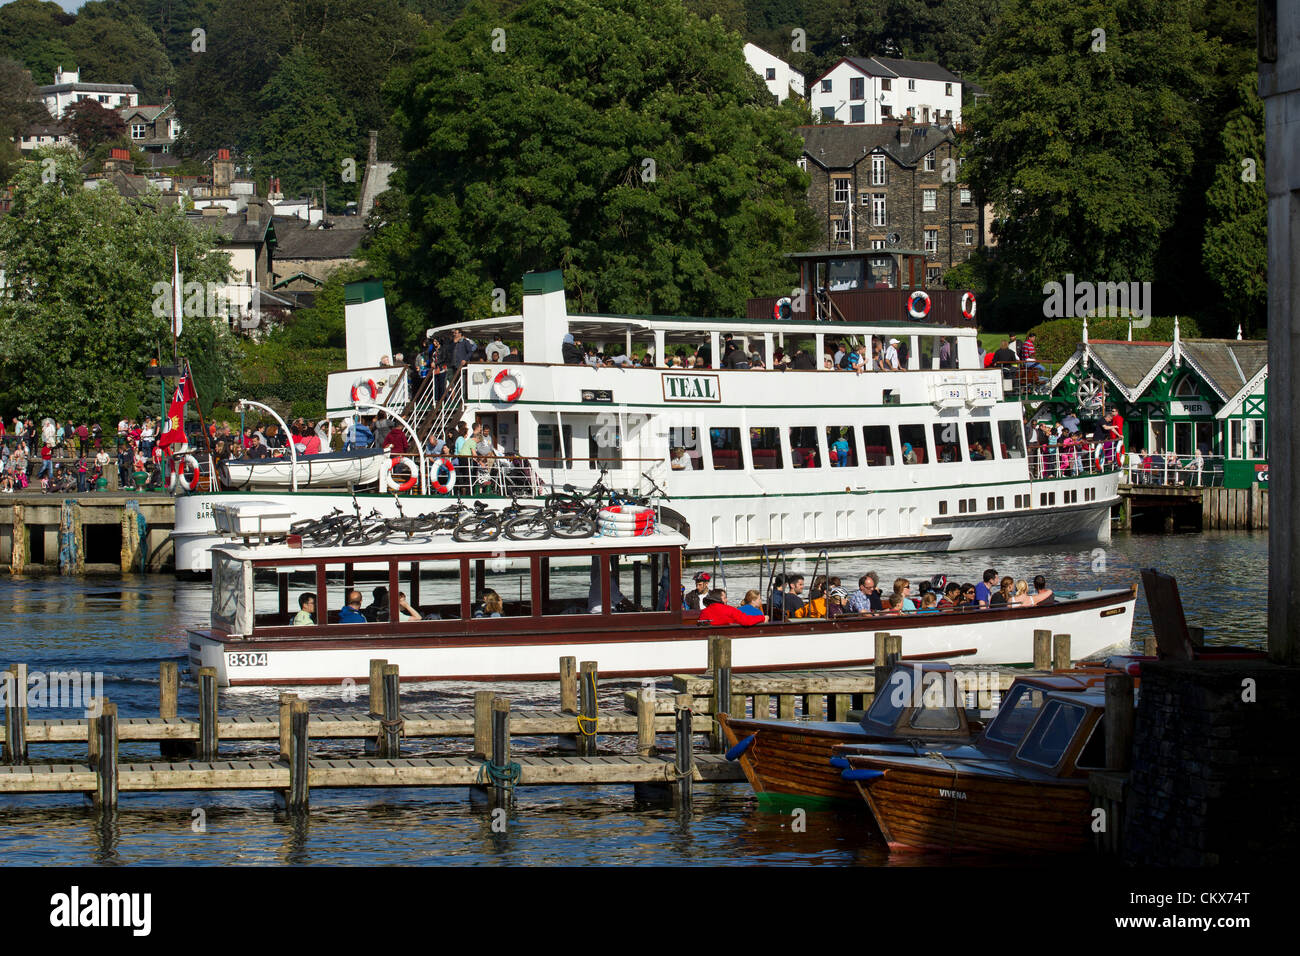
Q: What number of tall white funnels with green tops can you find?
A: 2